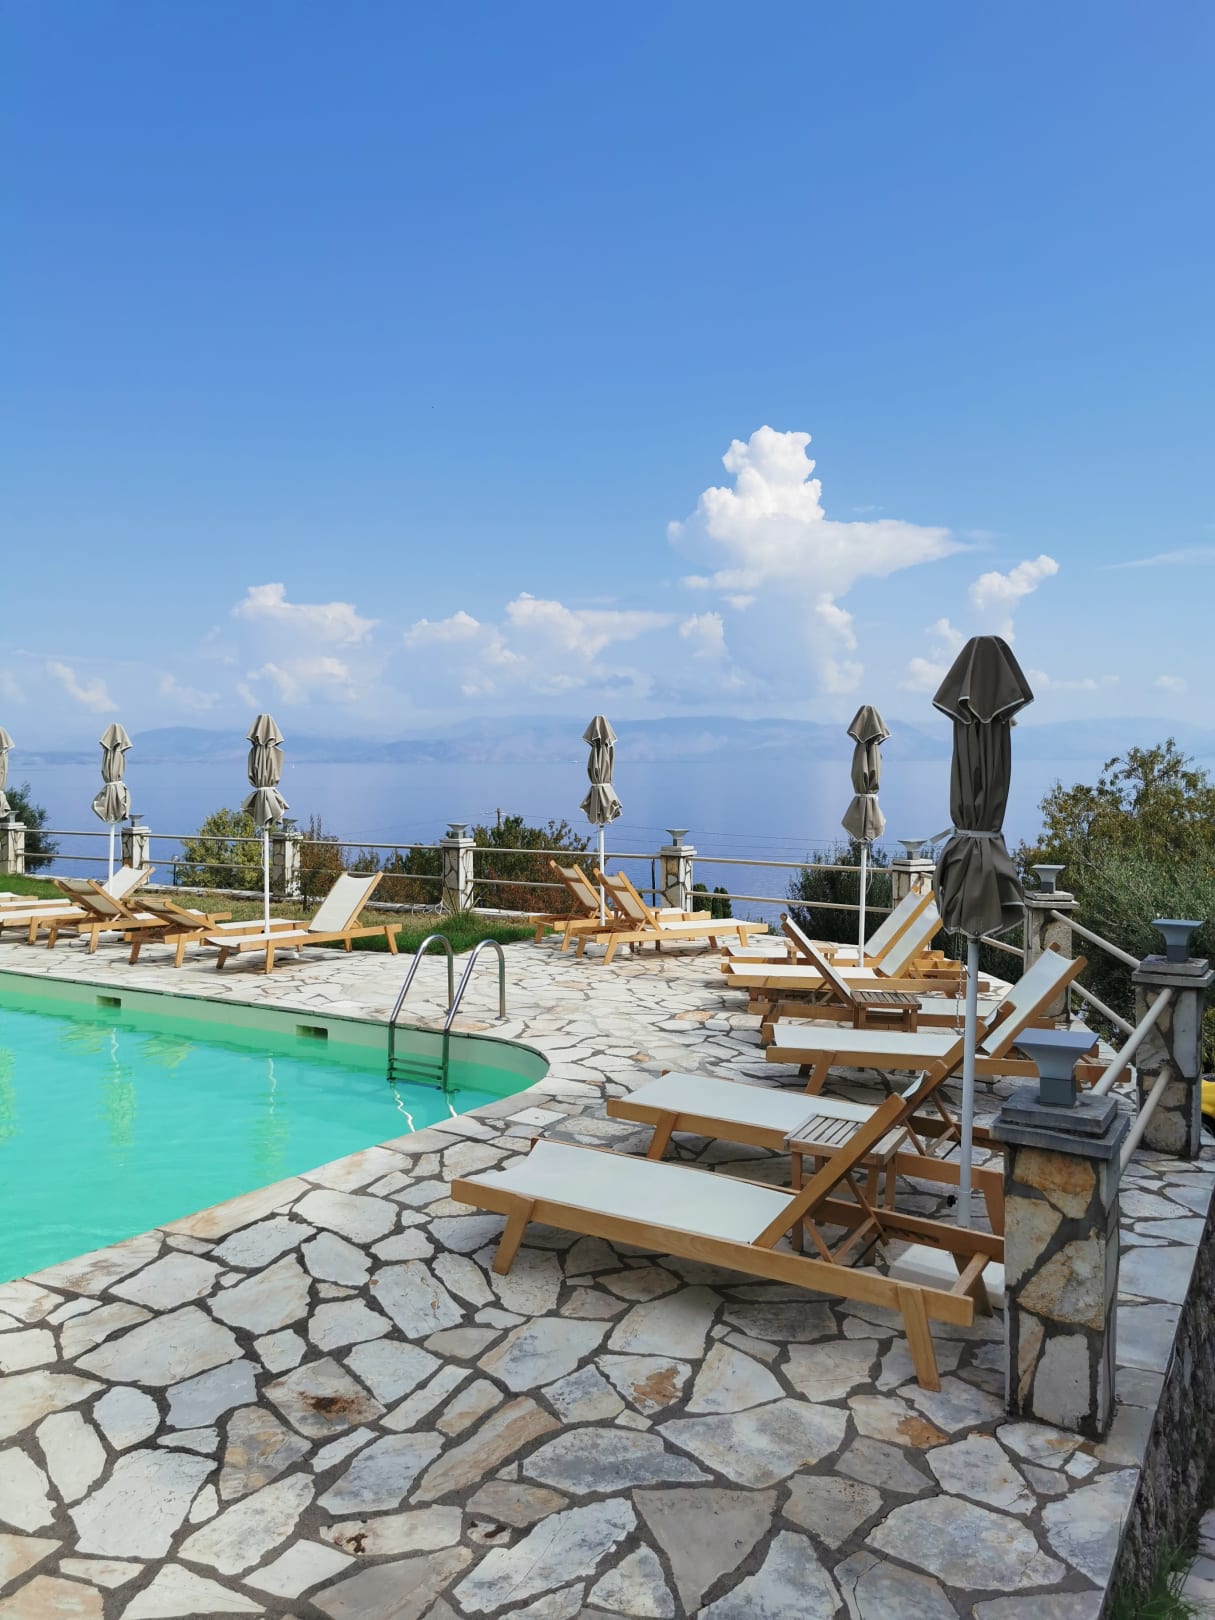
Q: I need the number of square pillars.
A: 9